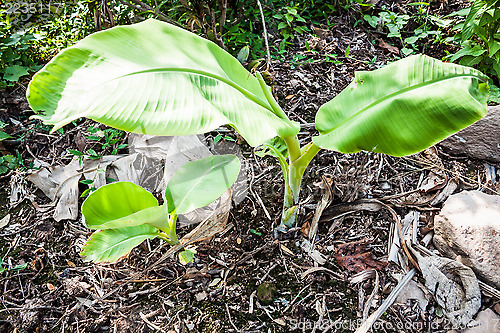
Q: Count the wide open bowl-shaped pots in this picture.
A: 0